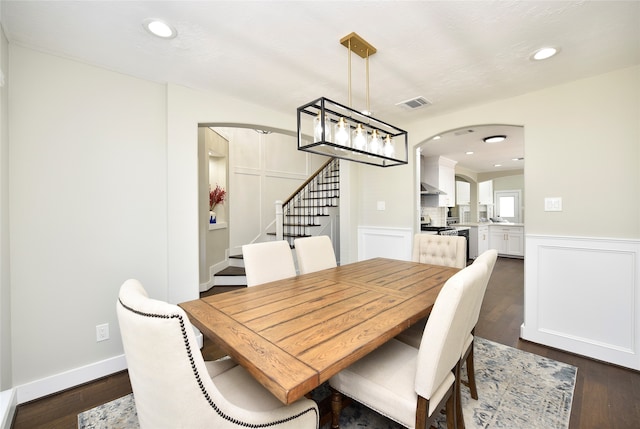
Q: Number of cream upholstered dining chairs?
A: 6